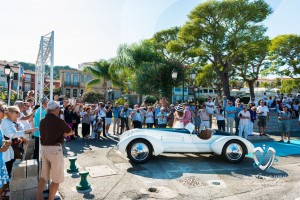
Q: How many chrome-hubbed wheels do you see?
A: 2